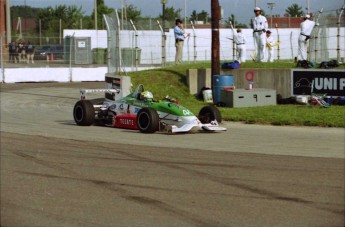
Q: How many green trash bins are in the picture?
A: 2